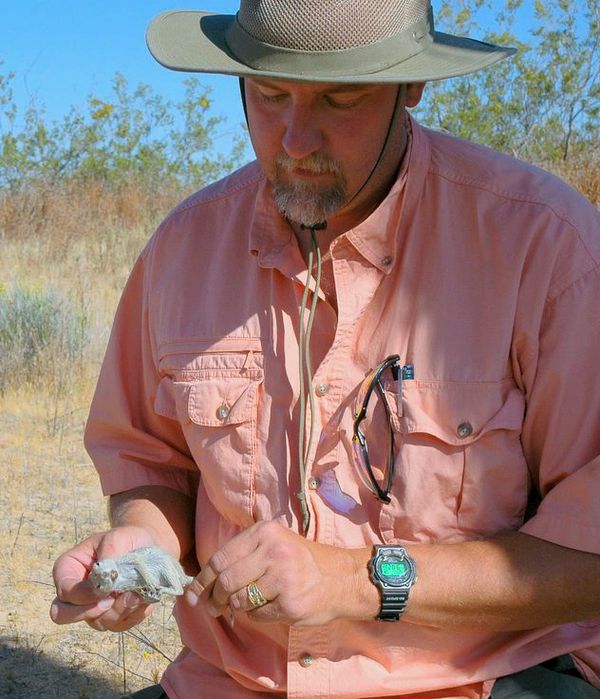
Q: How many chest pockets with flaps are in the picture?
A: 2